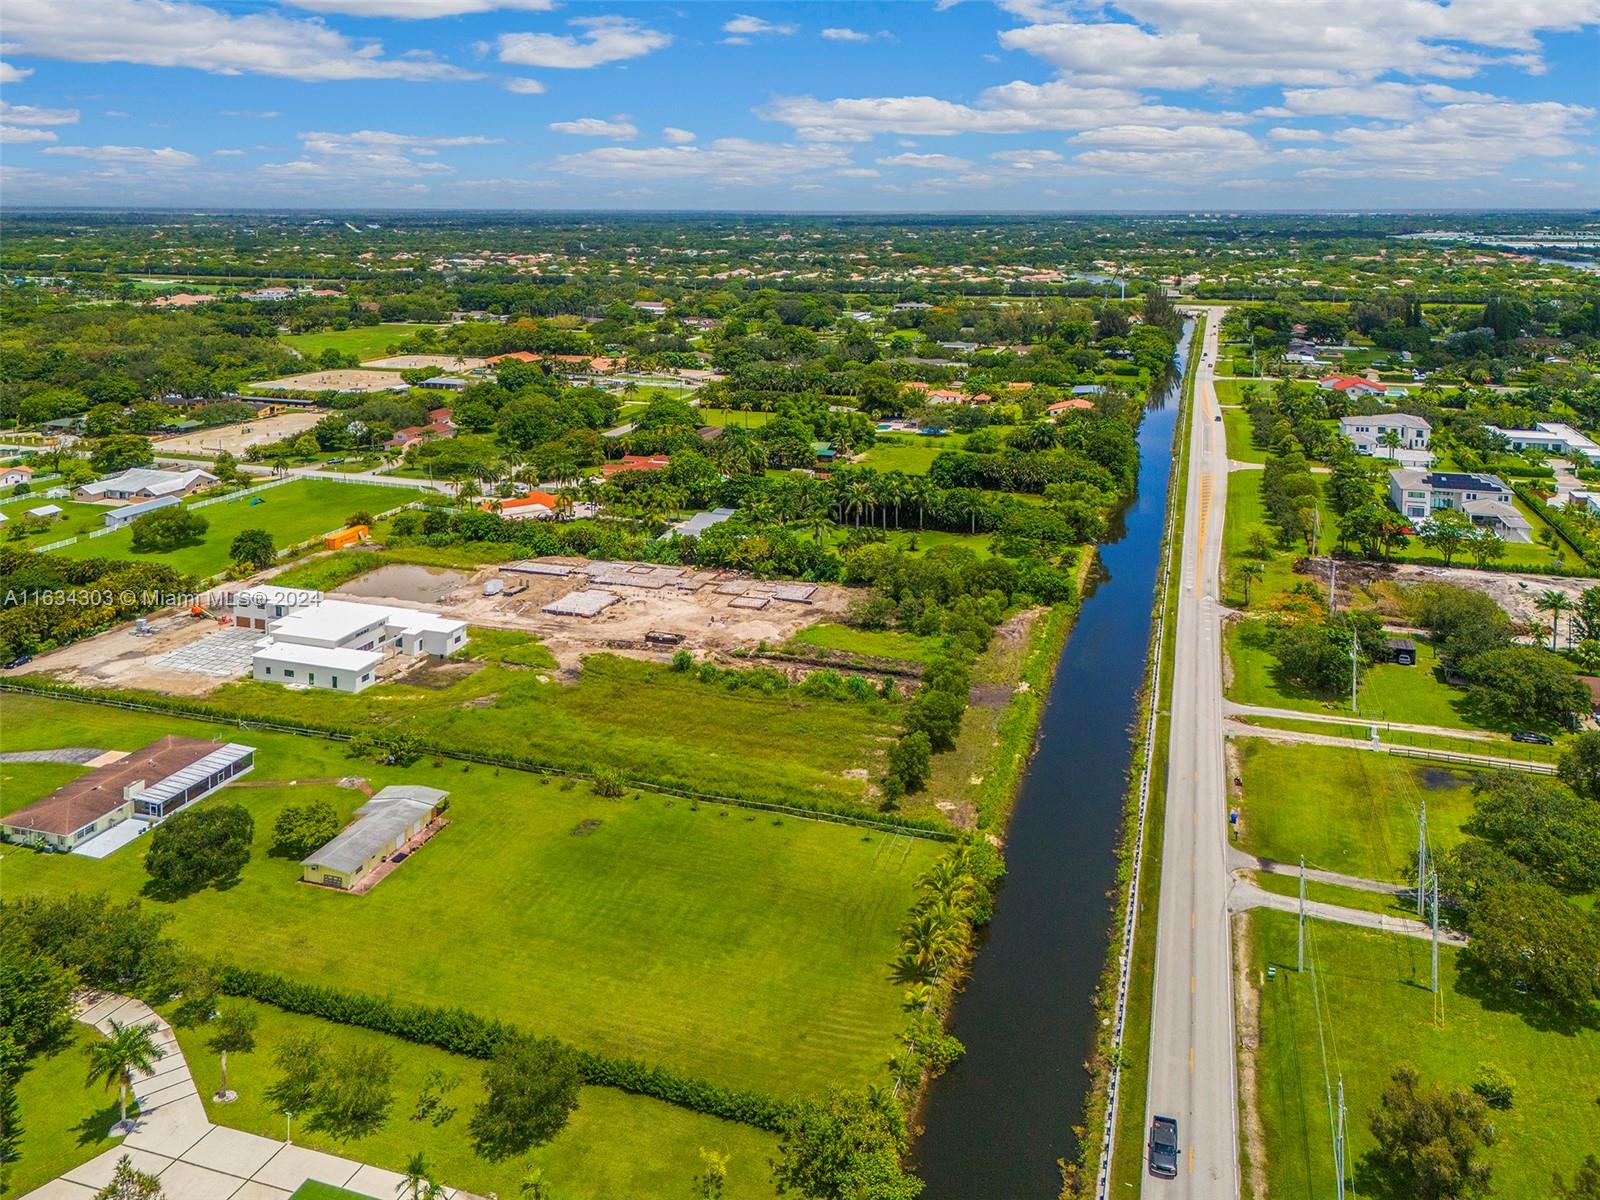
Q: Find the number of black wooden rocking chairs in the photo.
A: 0